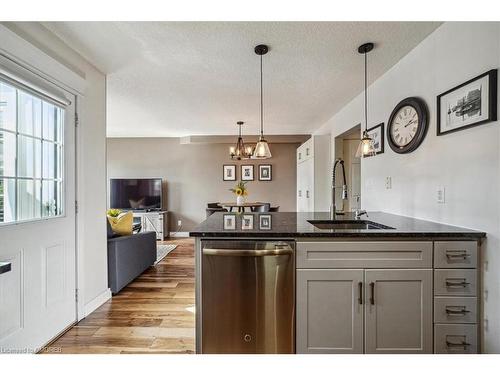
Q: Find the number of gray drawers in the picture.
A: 4